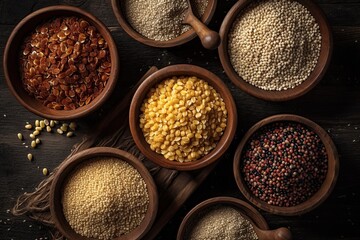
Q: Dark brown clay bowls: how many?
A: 7